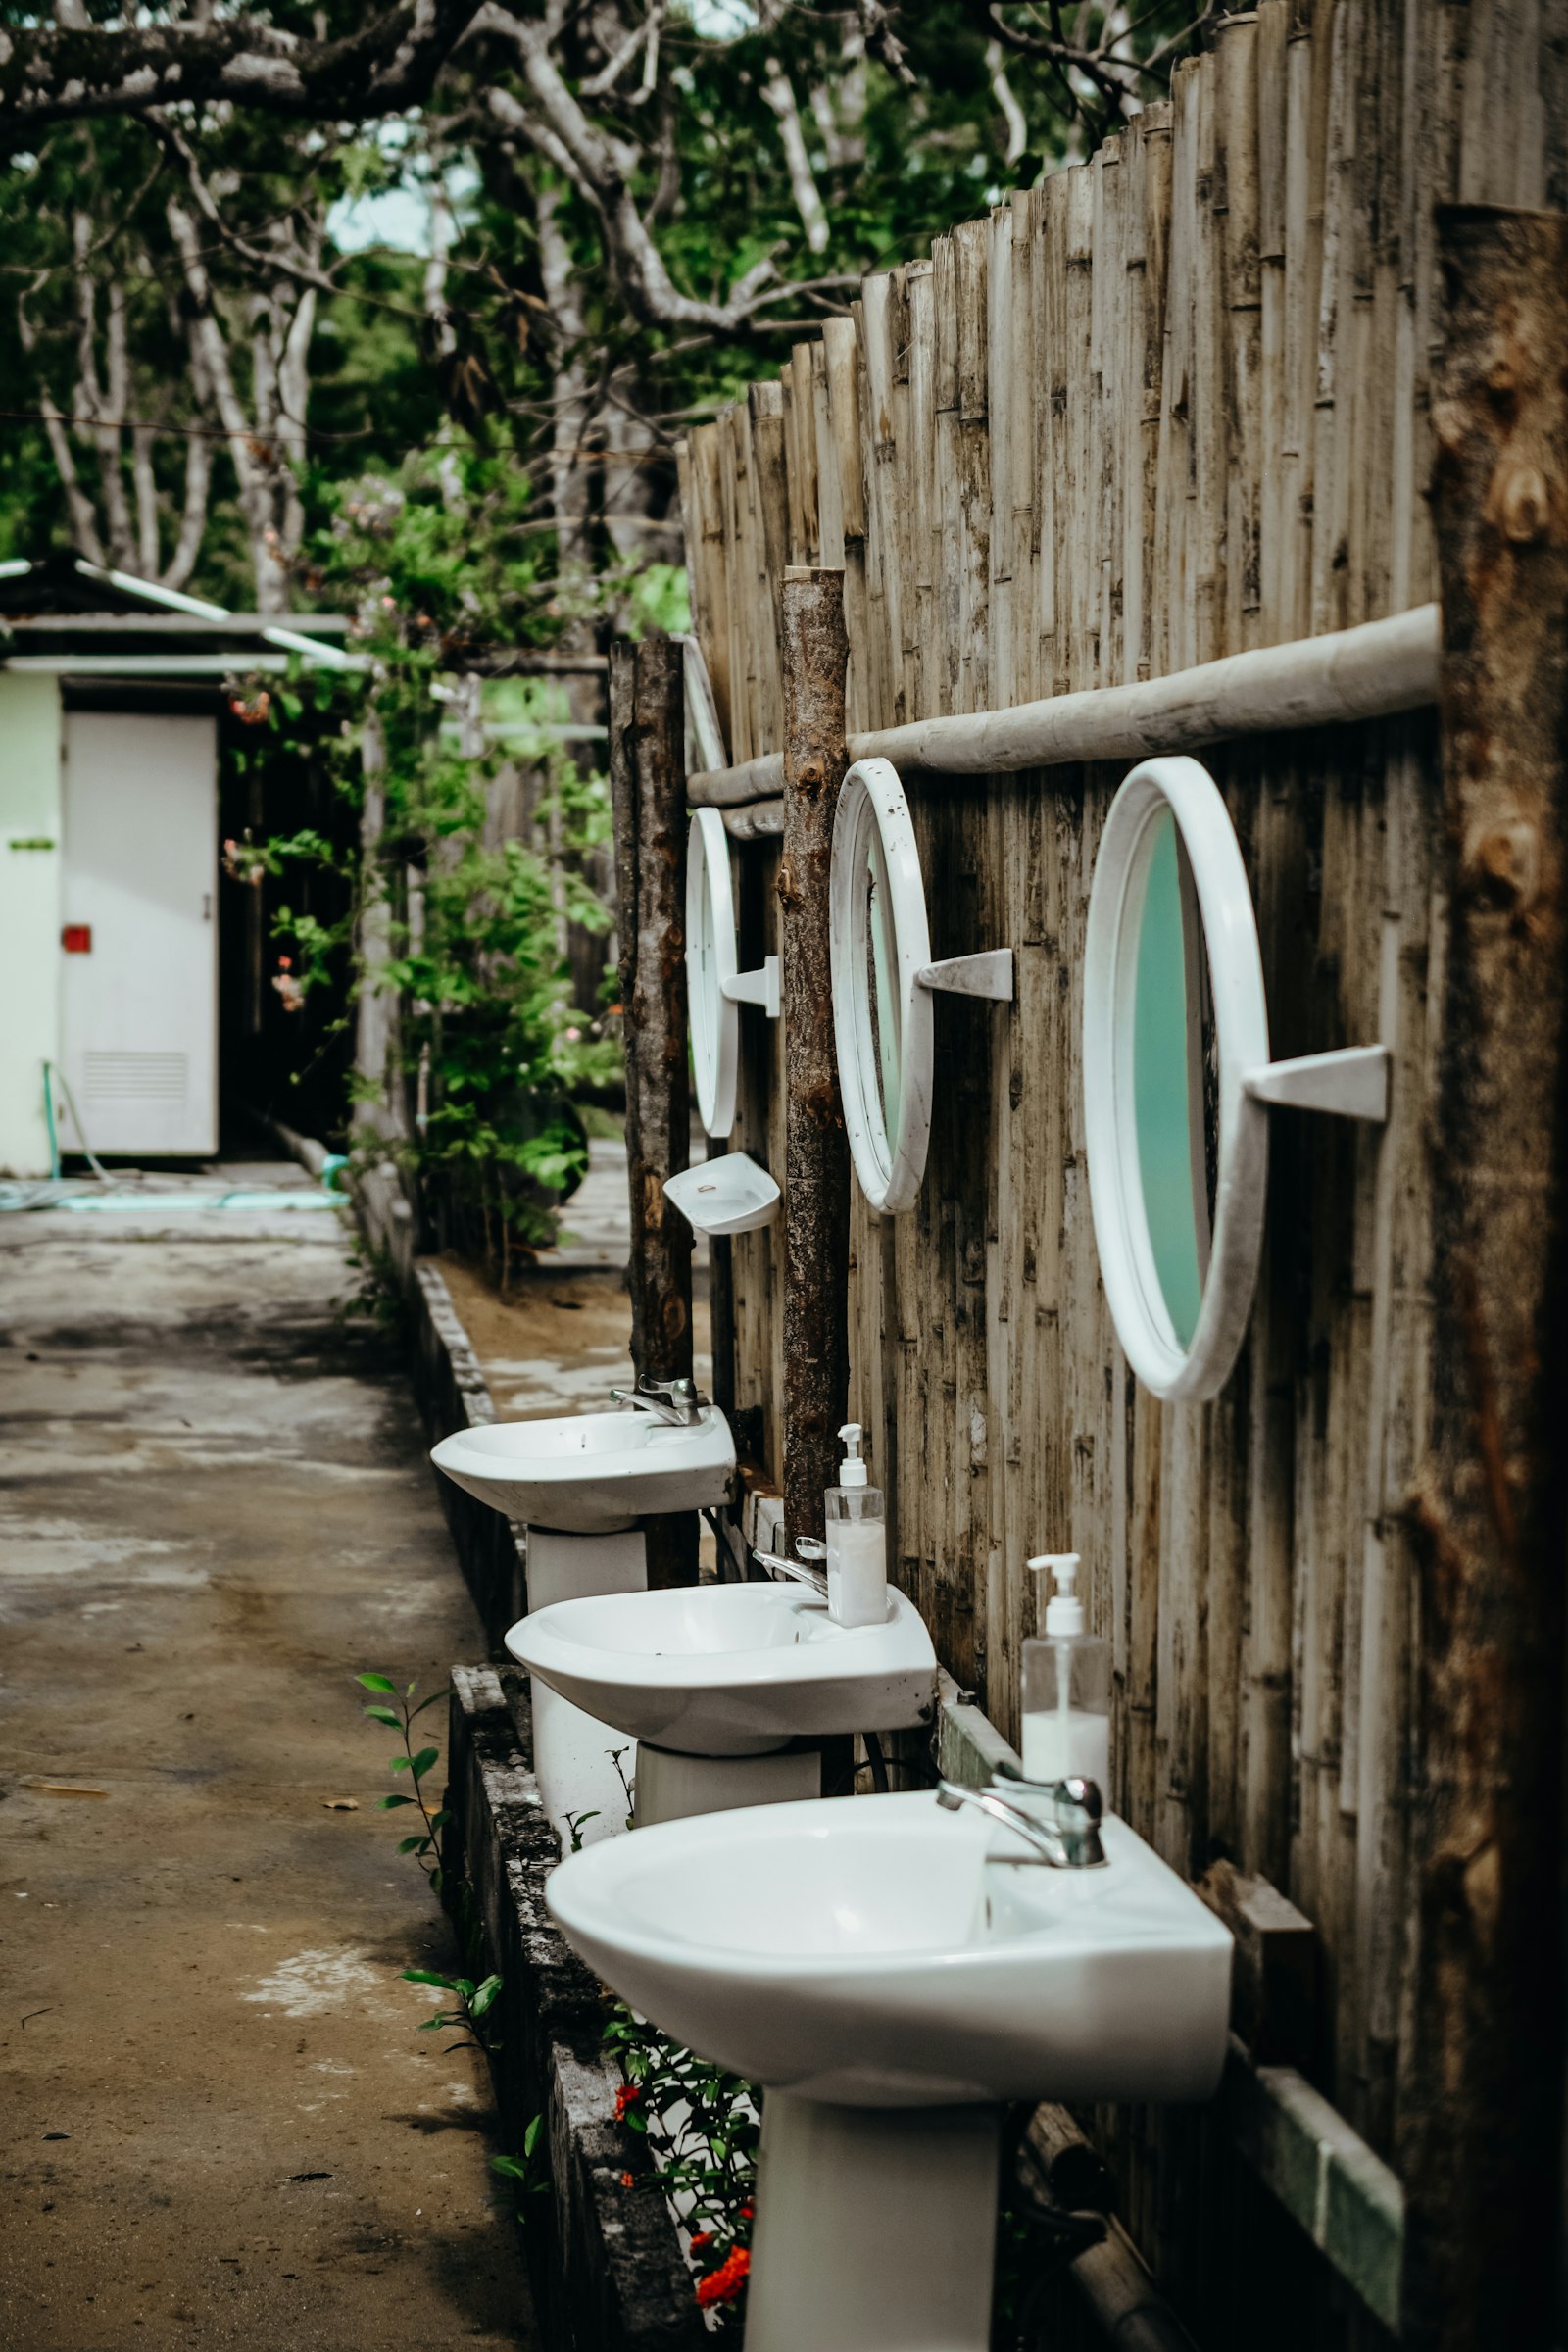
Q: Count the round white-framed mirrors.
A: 3